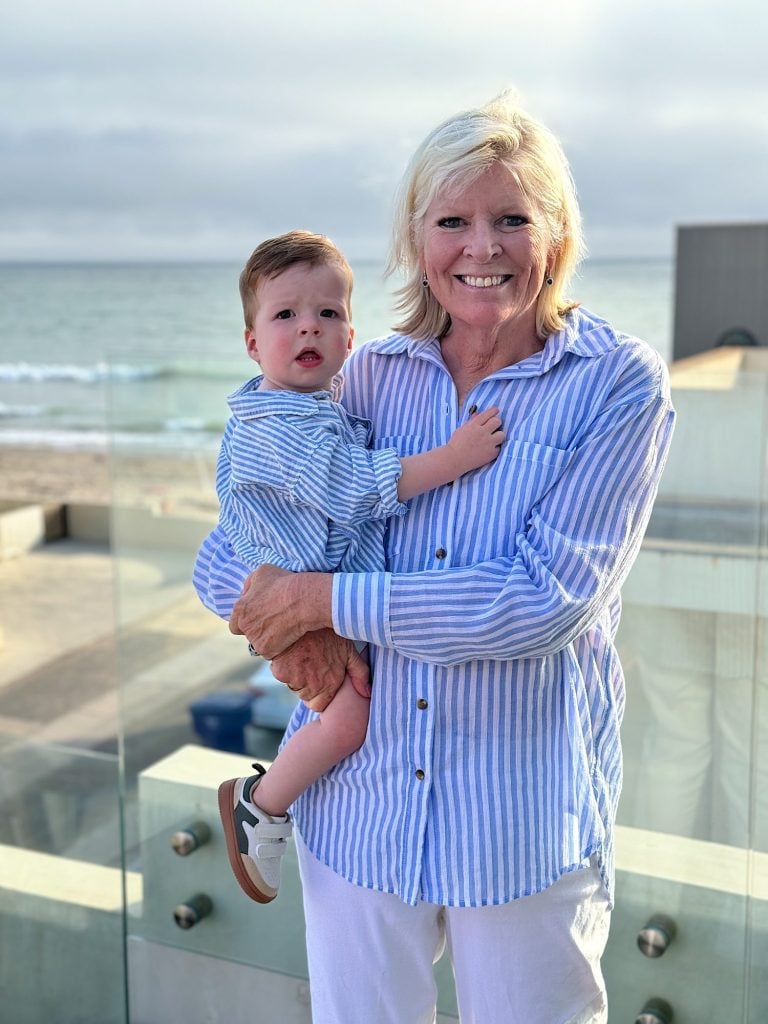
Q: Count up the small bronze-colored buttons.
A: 5